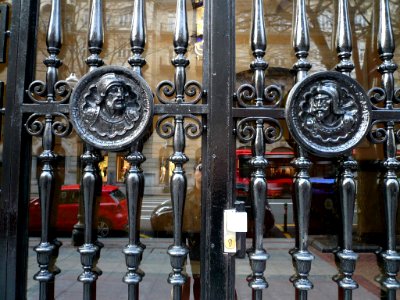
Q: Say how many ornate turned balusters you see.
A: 8